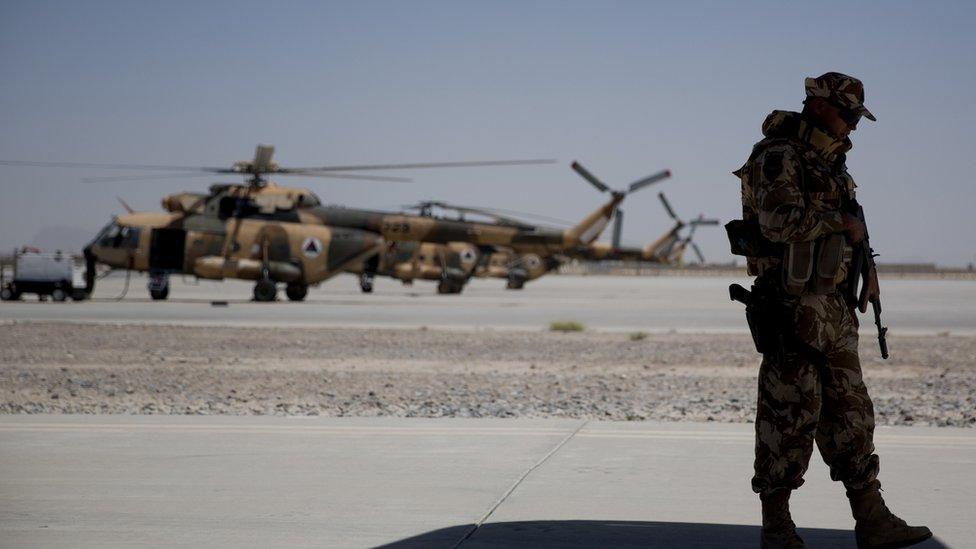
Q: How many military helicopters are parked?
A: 3